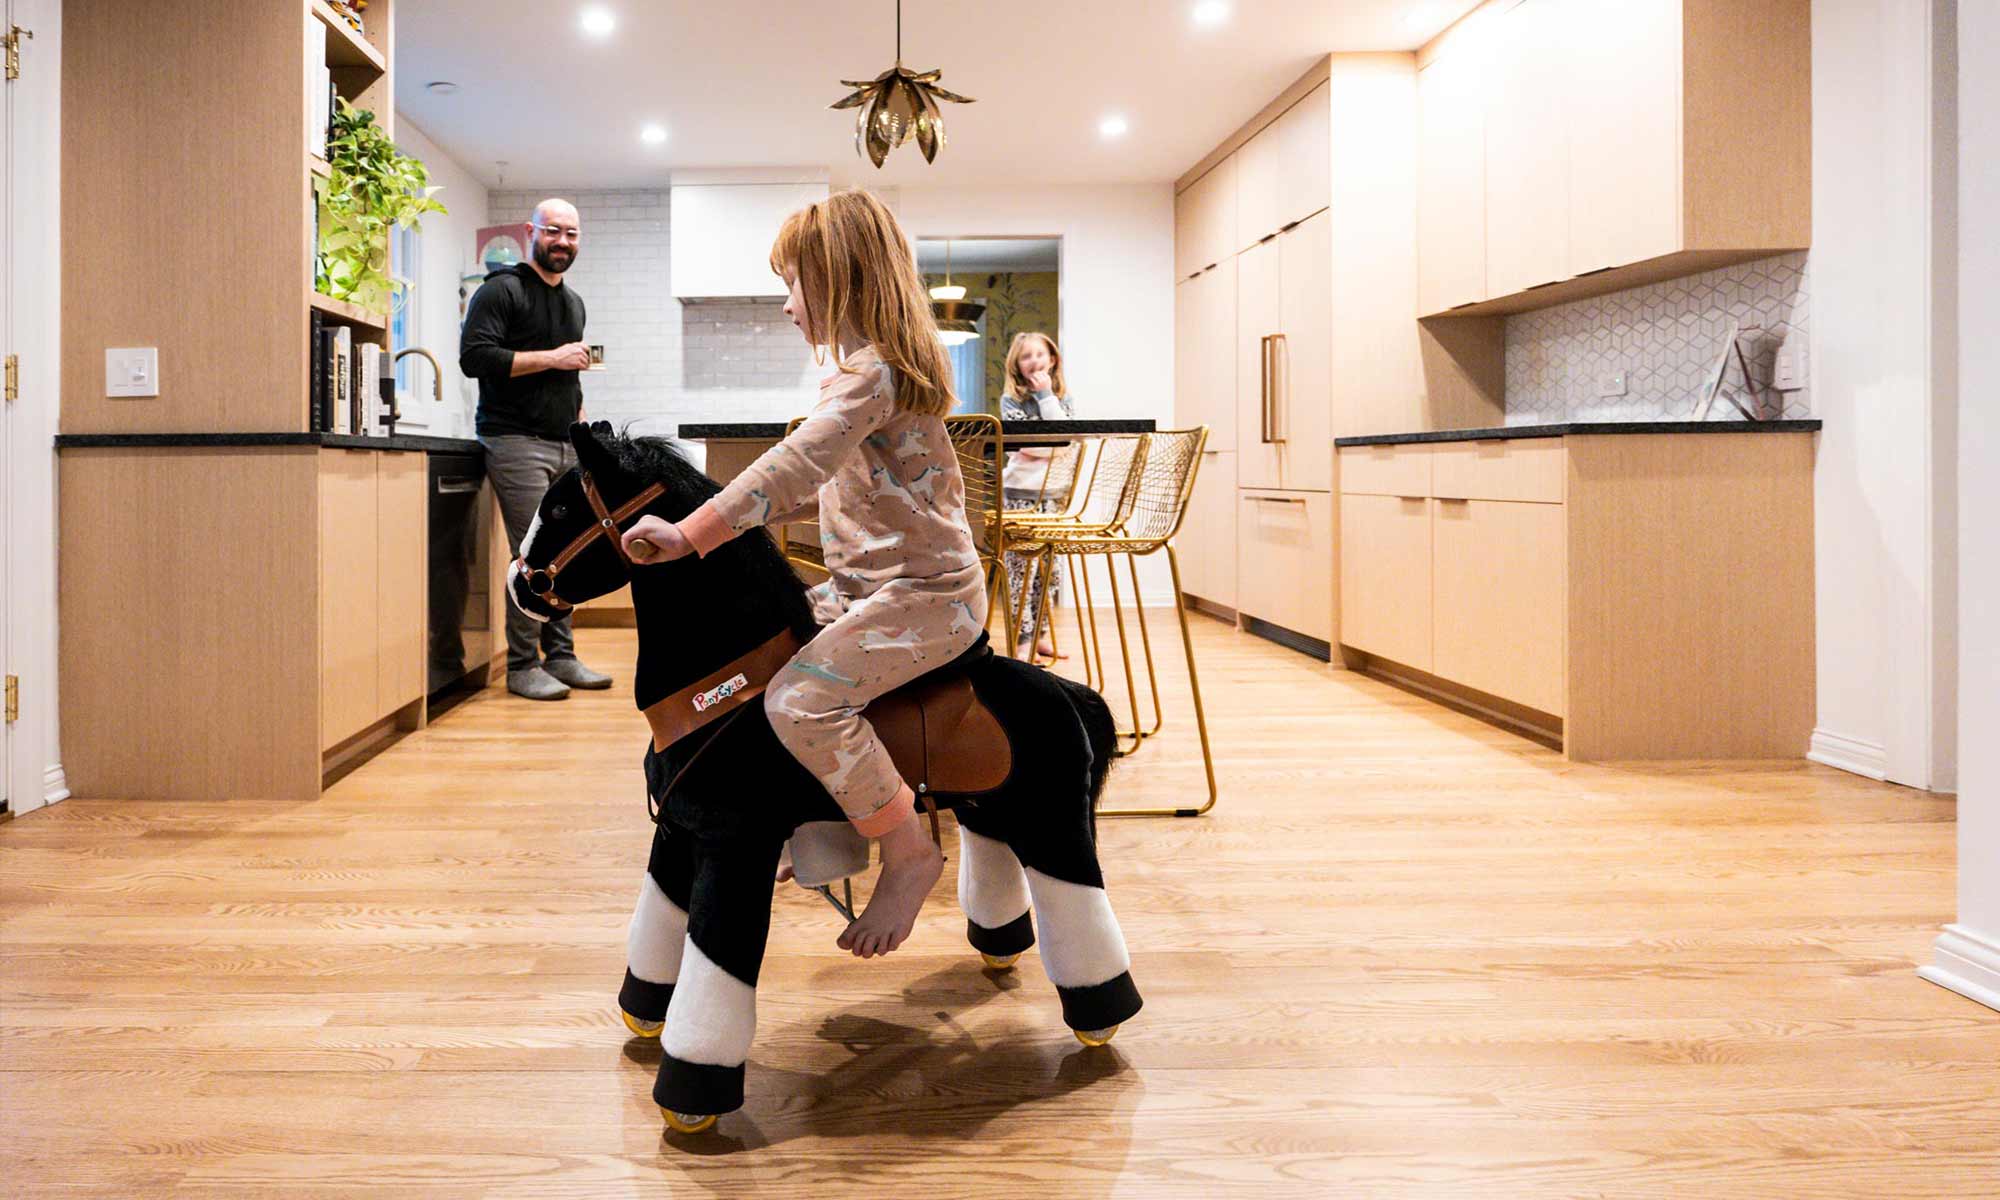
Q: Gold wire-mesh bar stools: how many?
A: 4